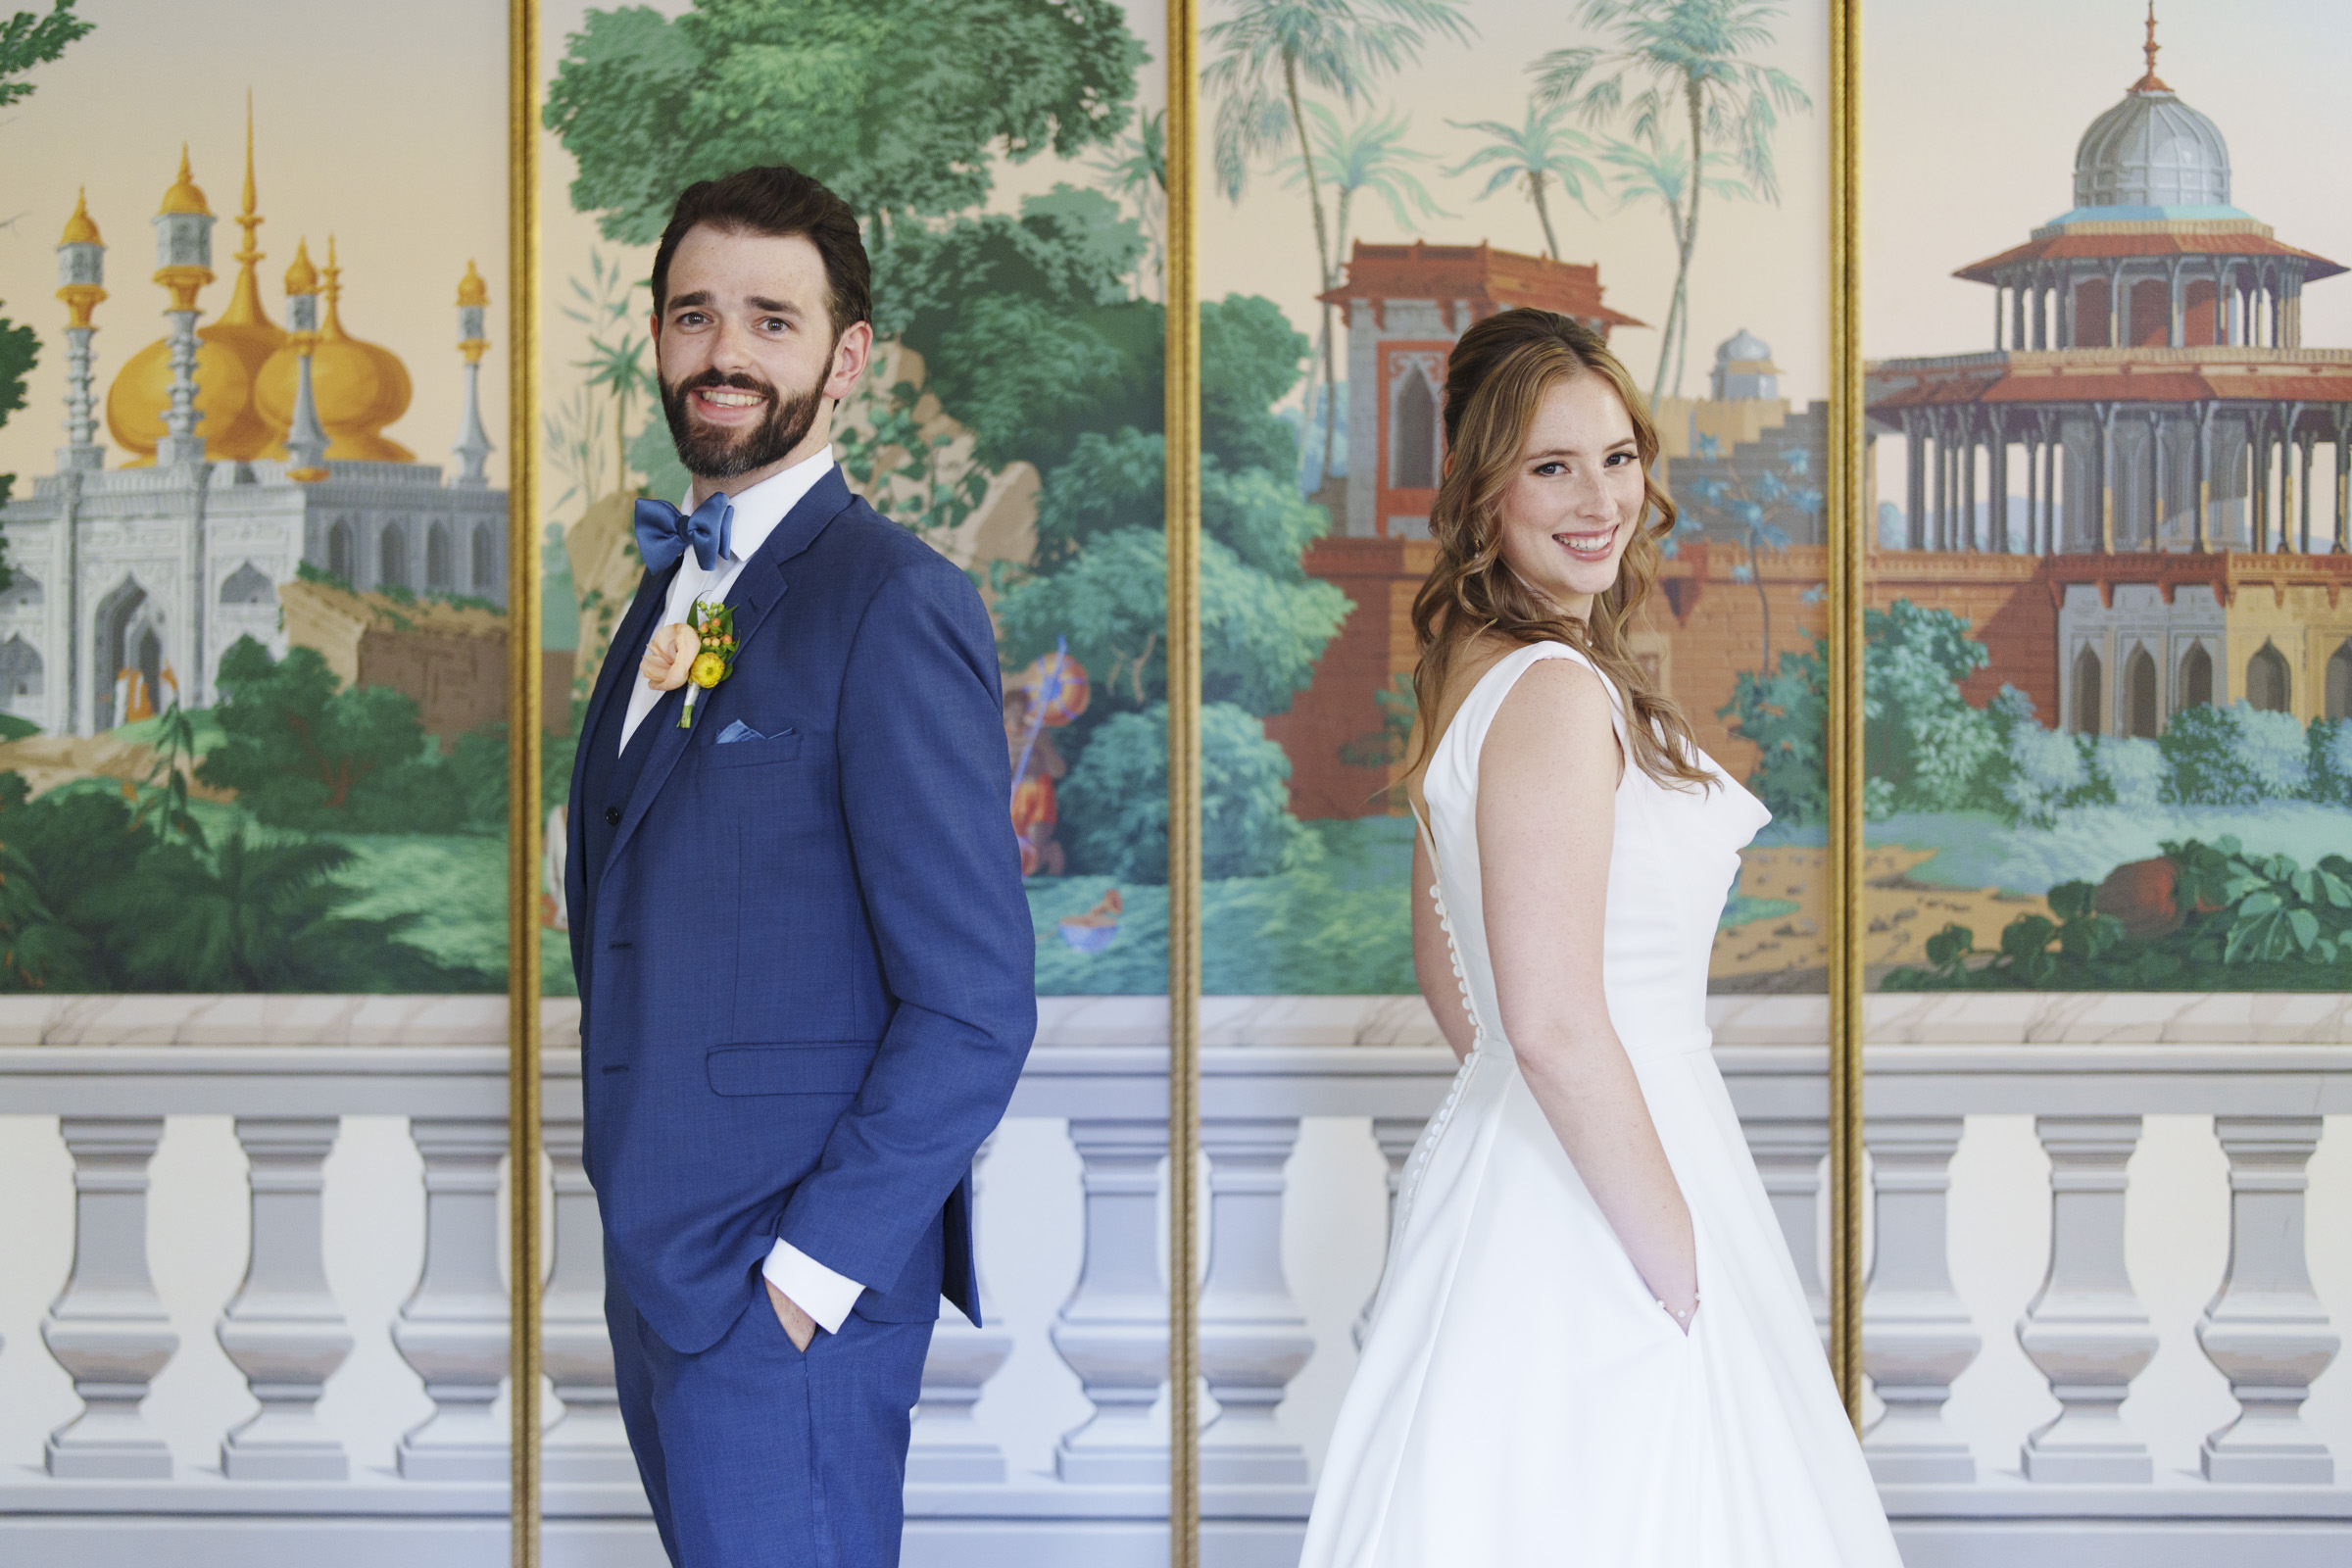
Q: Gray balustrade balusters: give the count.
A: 12